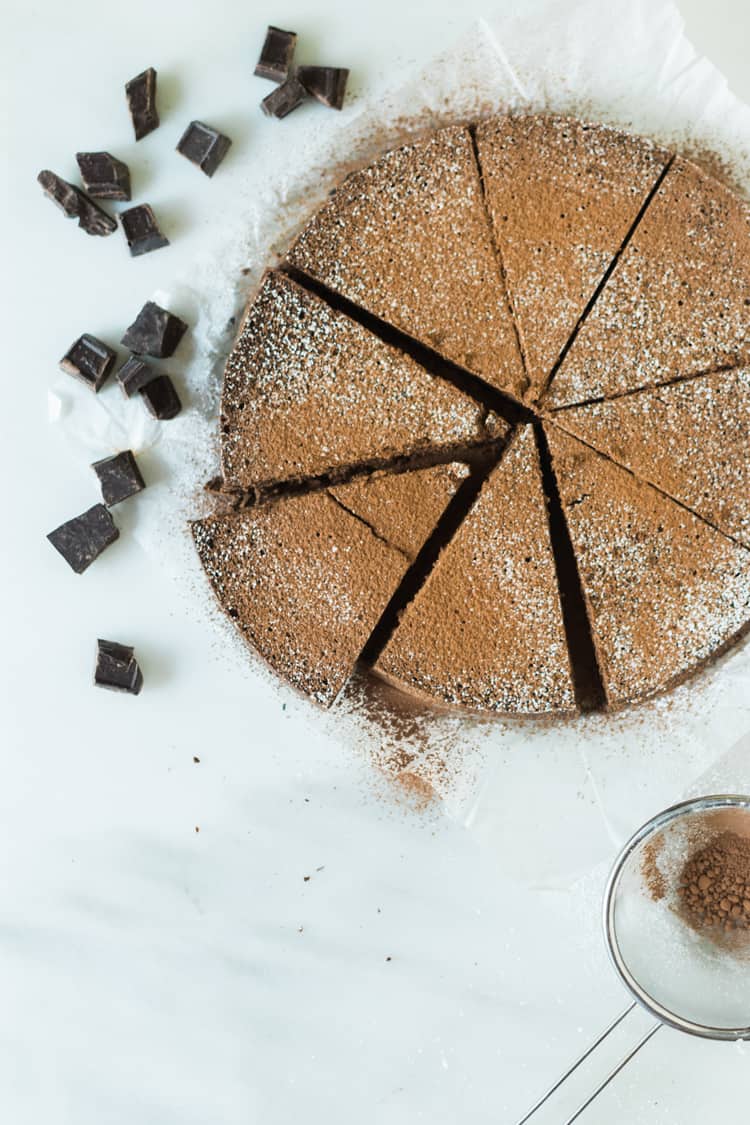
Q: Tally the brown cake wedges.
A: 8